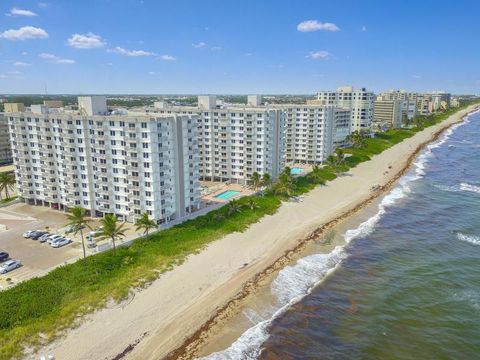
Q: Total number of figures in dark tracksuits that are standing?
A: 0